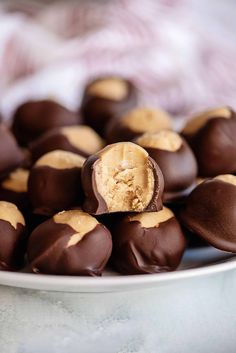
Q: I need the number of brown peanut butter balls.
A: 14